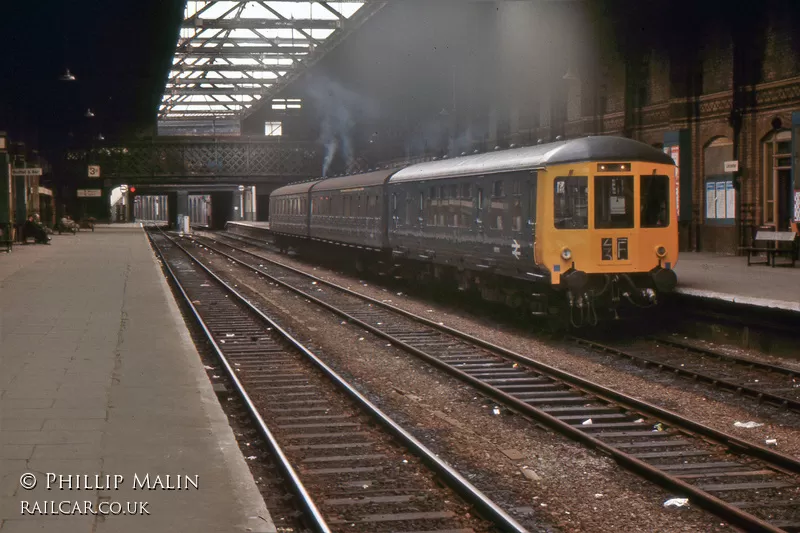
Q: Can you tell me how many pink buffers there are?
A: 0